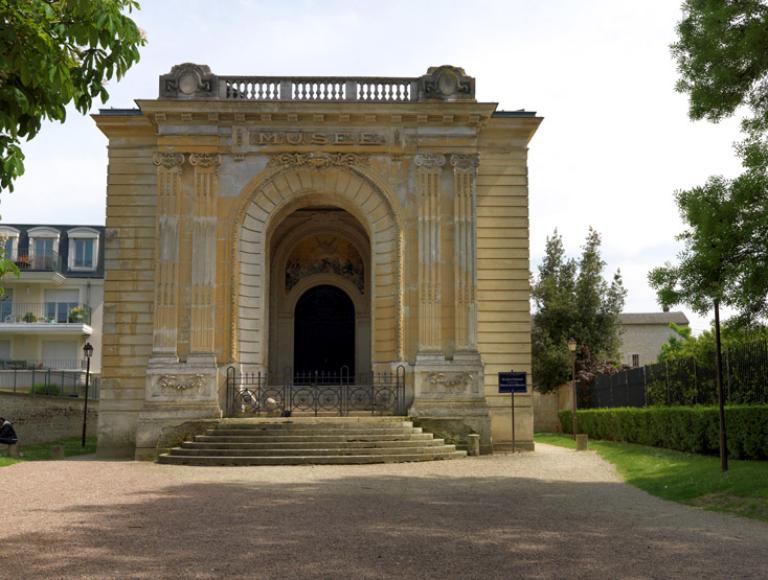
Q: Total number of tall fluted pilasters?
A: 4